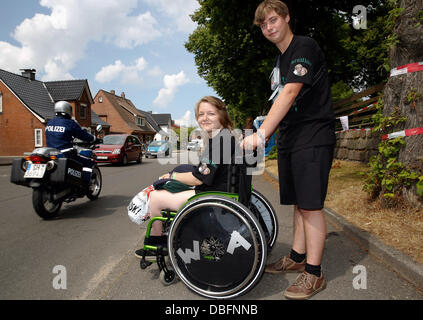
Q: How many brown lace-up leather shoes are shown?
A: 2